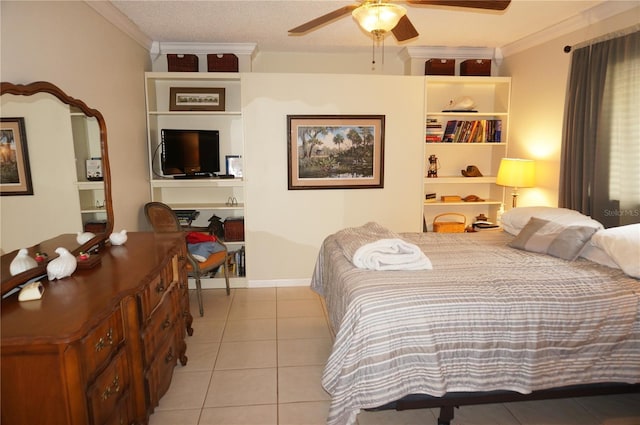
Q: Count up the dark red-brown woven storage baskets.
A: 5